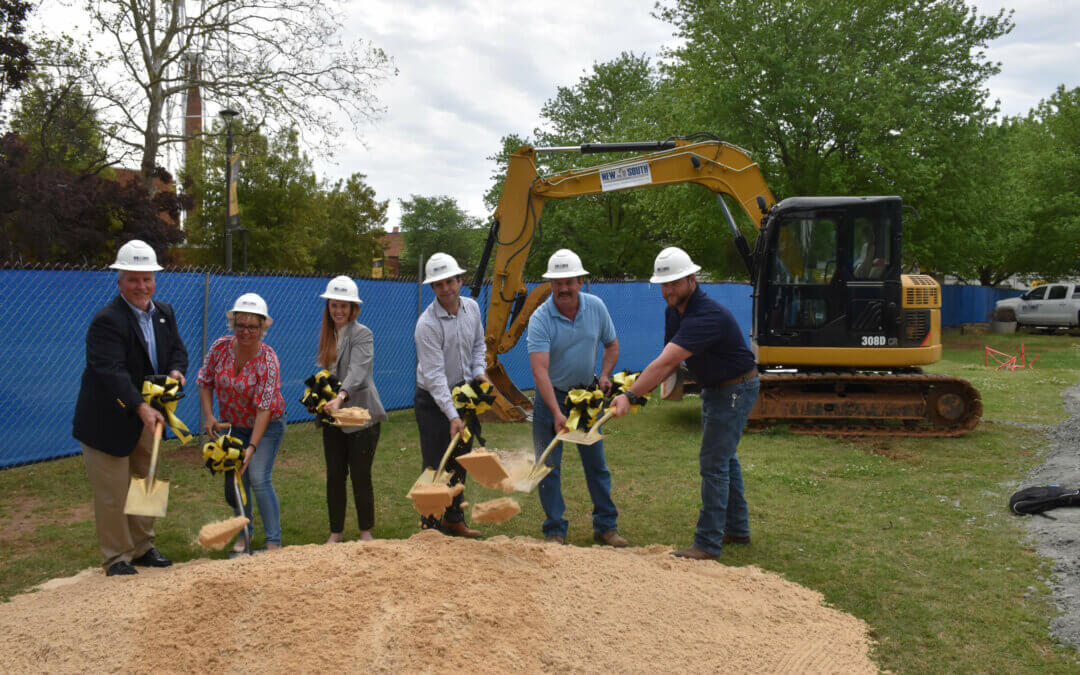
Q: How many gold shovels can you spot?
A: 5